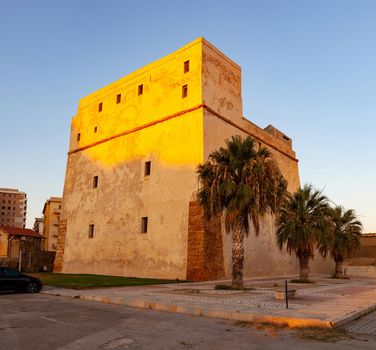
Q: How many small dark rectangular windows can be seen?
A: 11